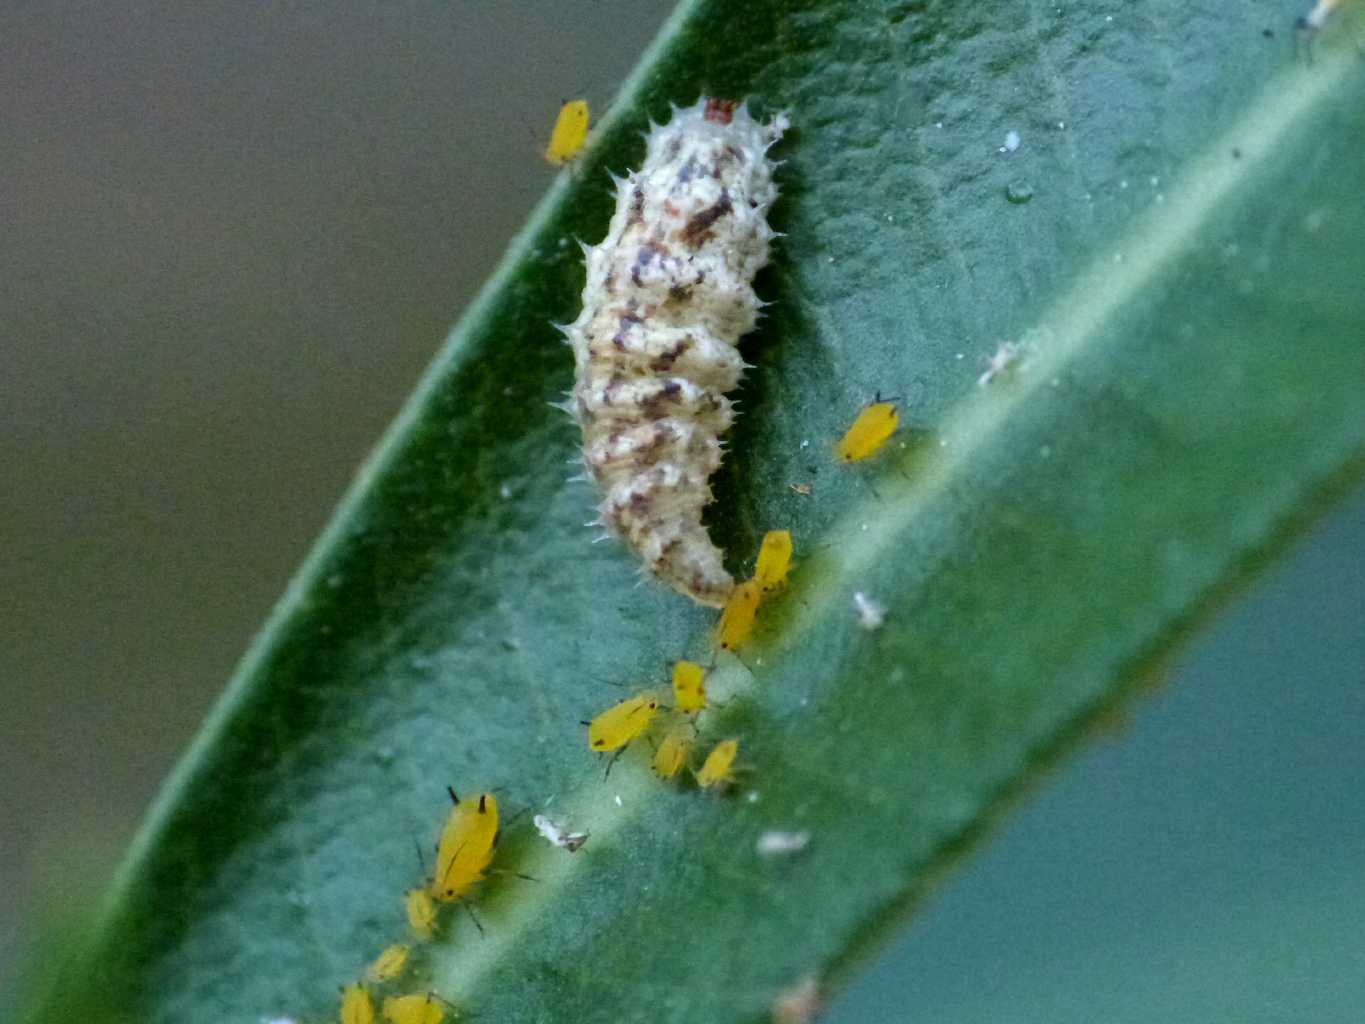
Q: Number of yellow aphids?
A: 13